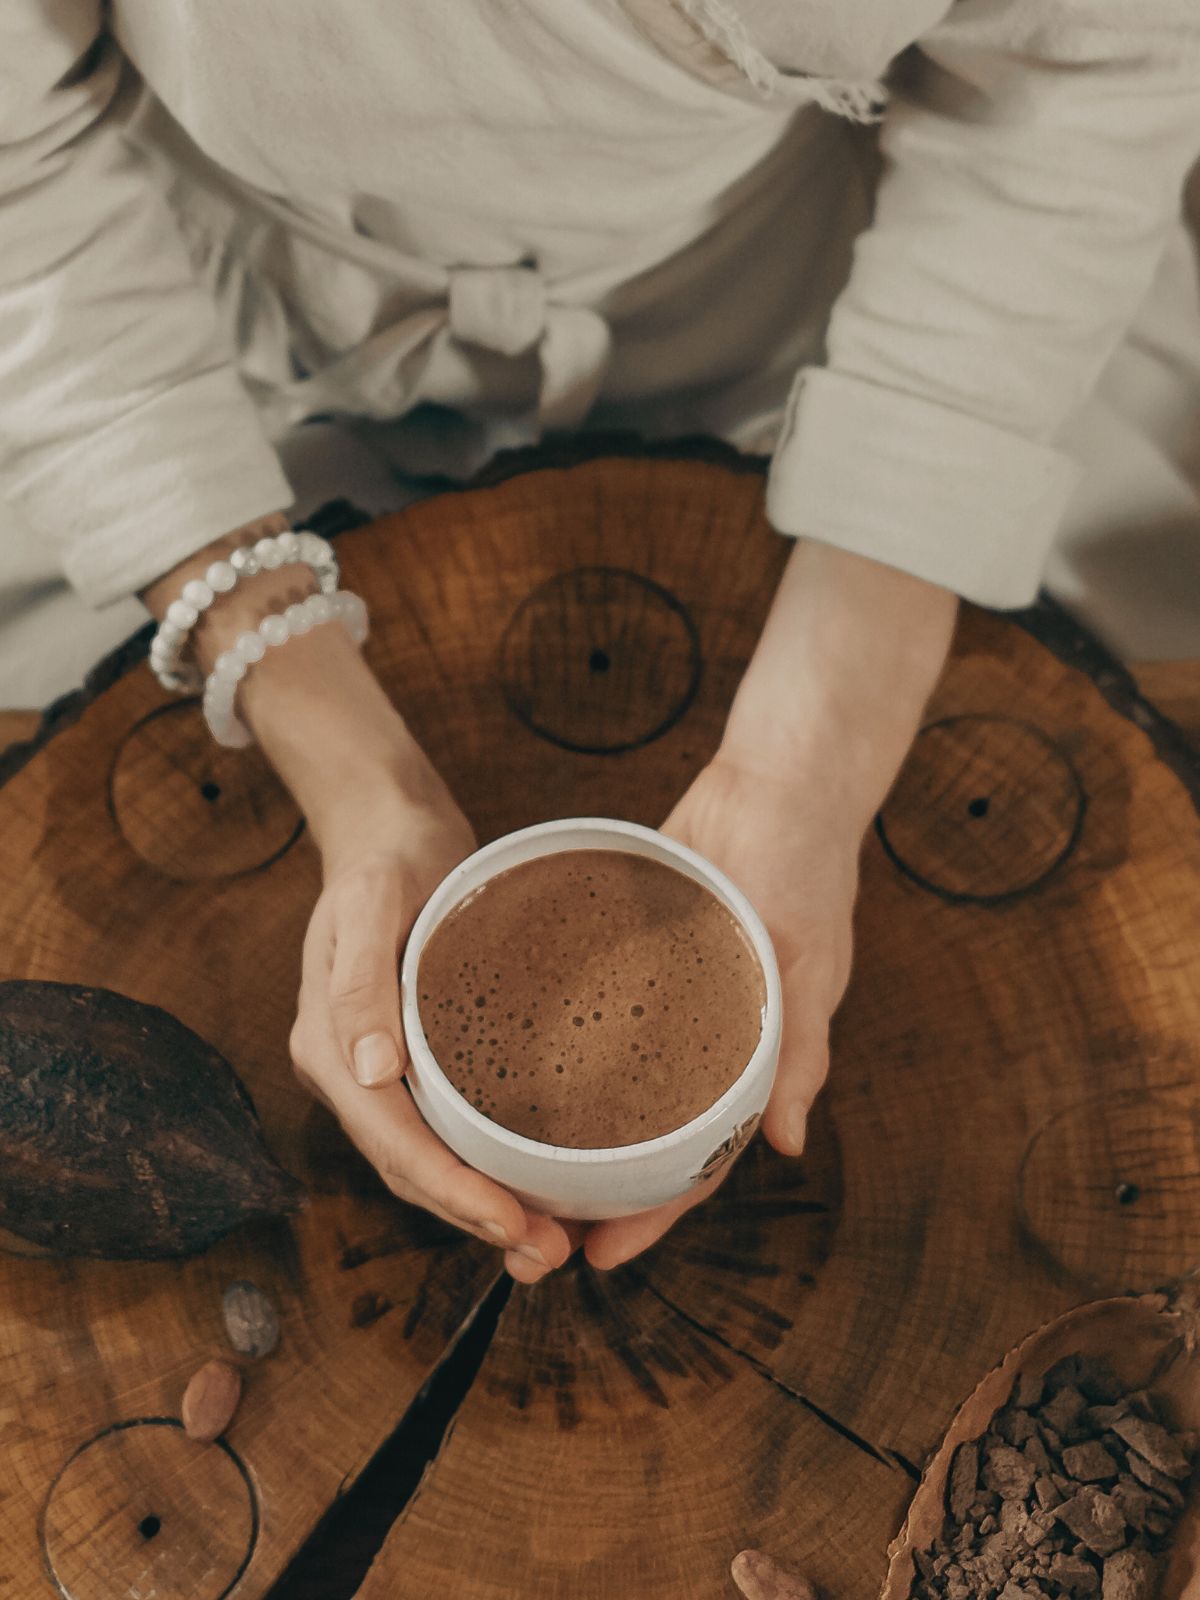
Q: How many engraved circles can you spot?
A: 5